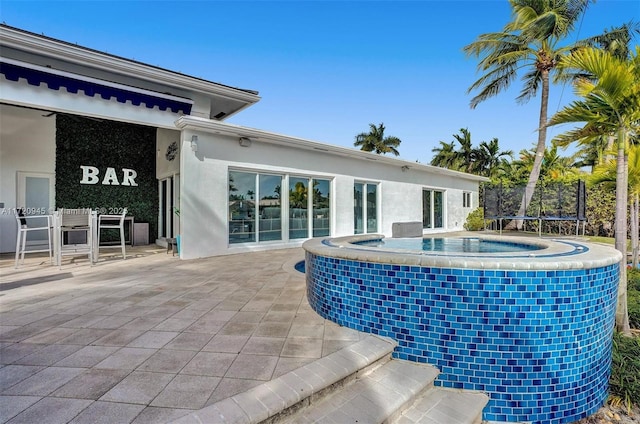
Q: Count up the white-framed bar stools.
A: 3